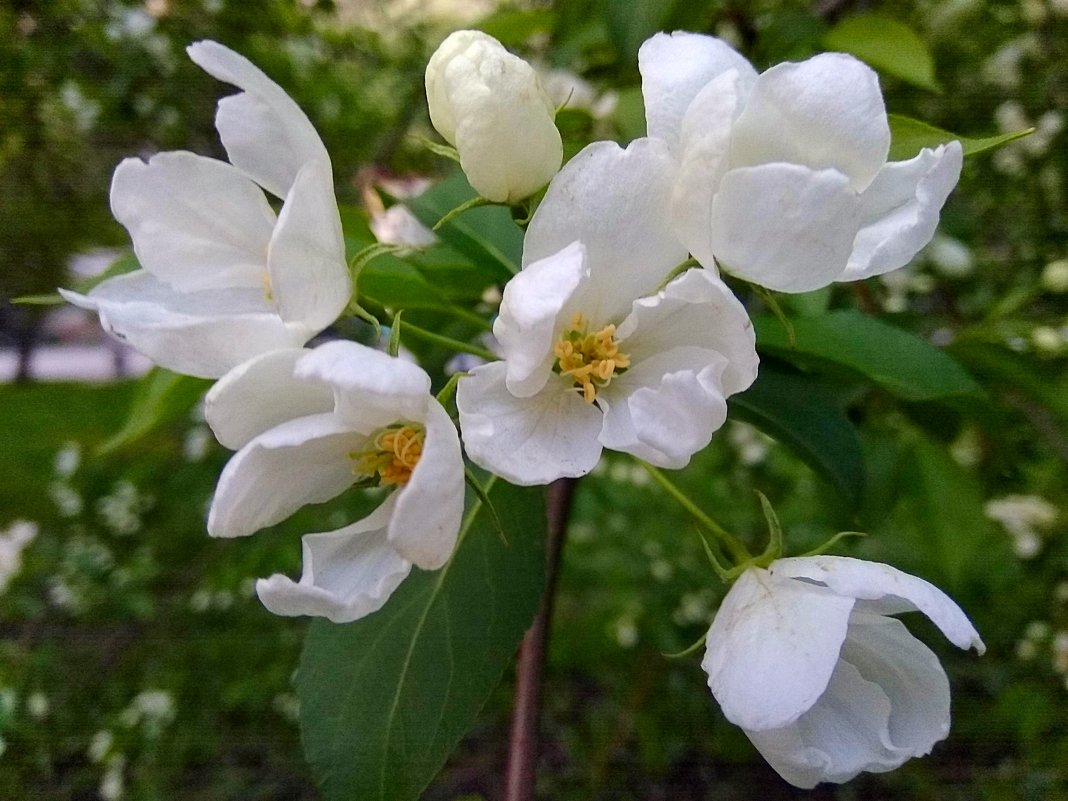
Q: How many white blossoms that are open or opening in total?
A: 5